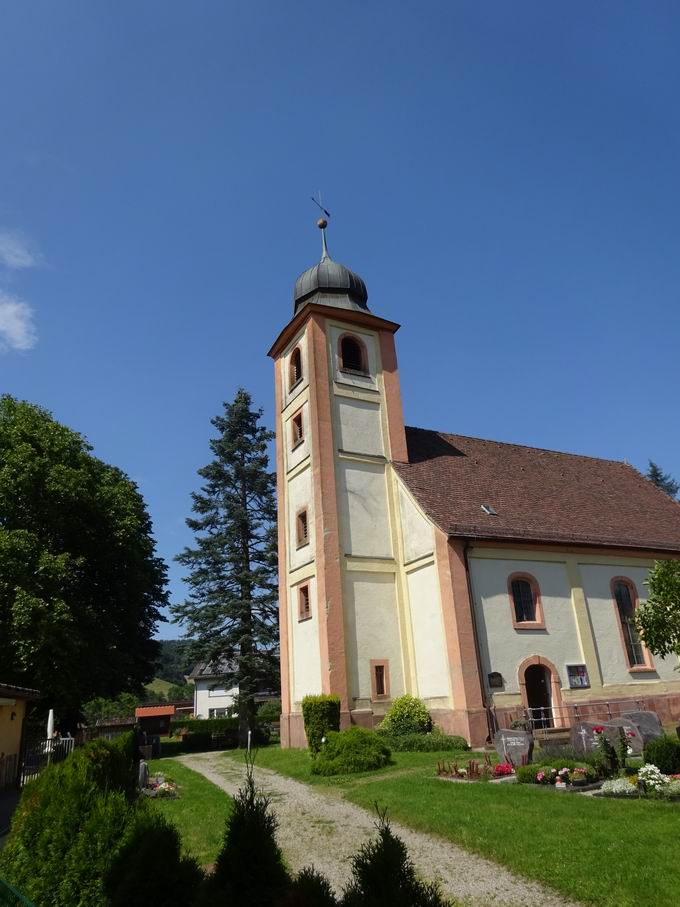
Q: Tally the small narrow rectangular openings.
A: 4